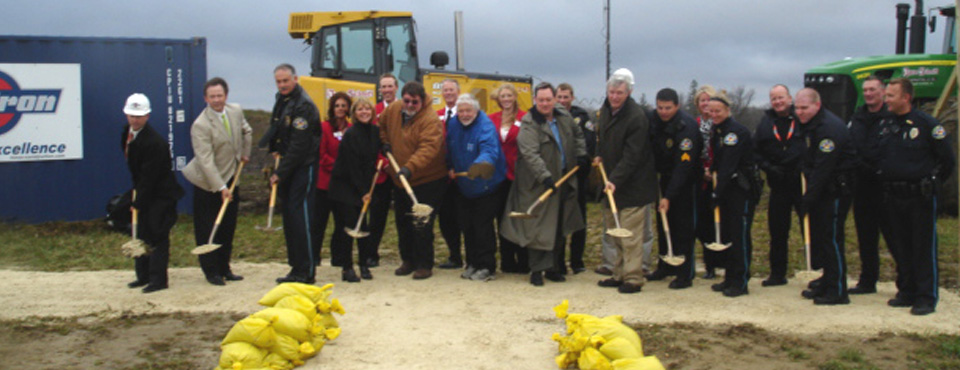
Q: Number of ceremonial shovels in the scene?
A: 11